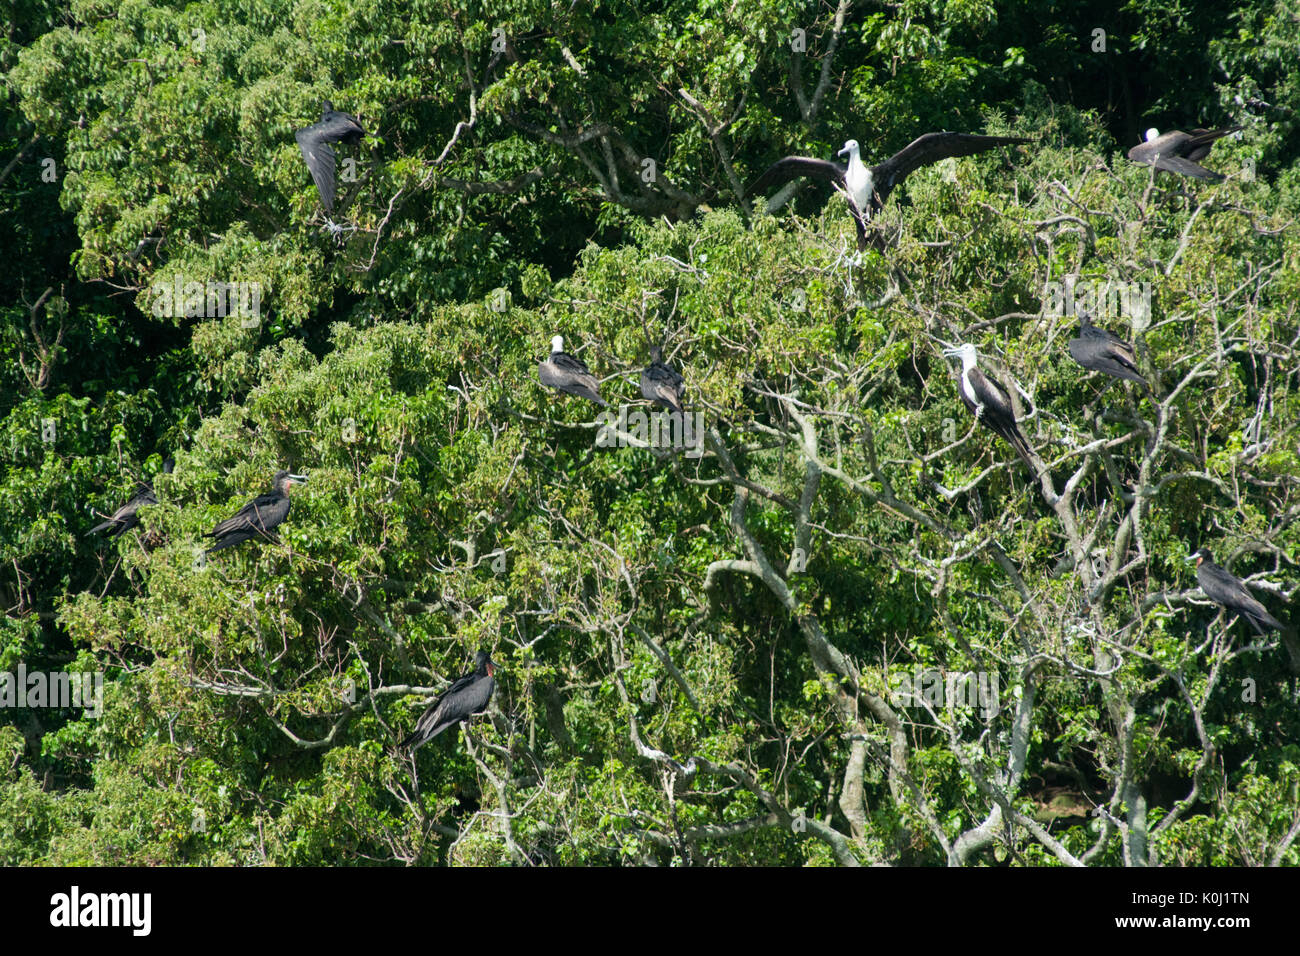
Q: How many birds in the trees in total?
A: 11